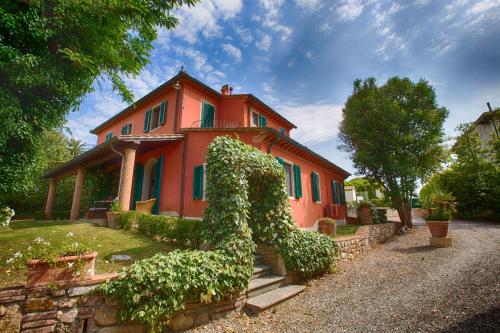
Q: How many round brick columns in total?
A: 3